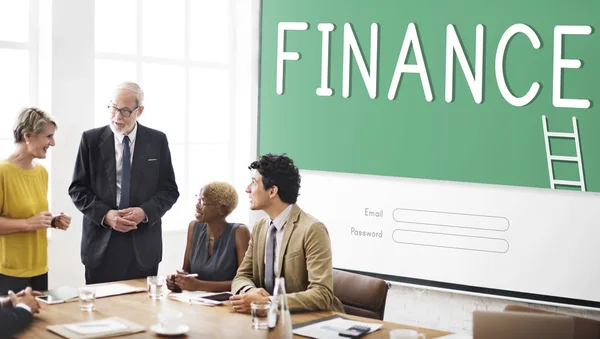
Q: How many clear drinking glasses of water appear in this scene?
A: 3